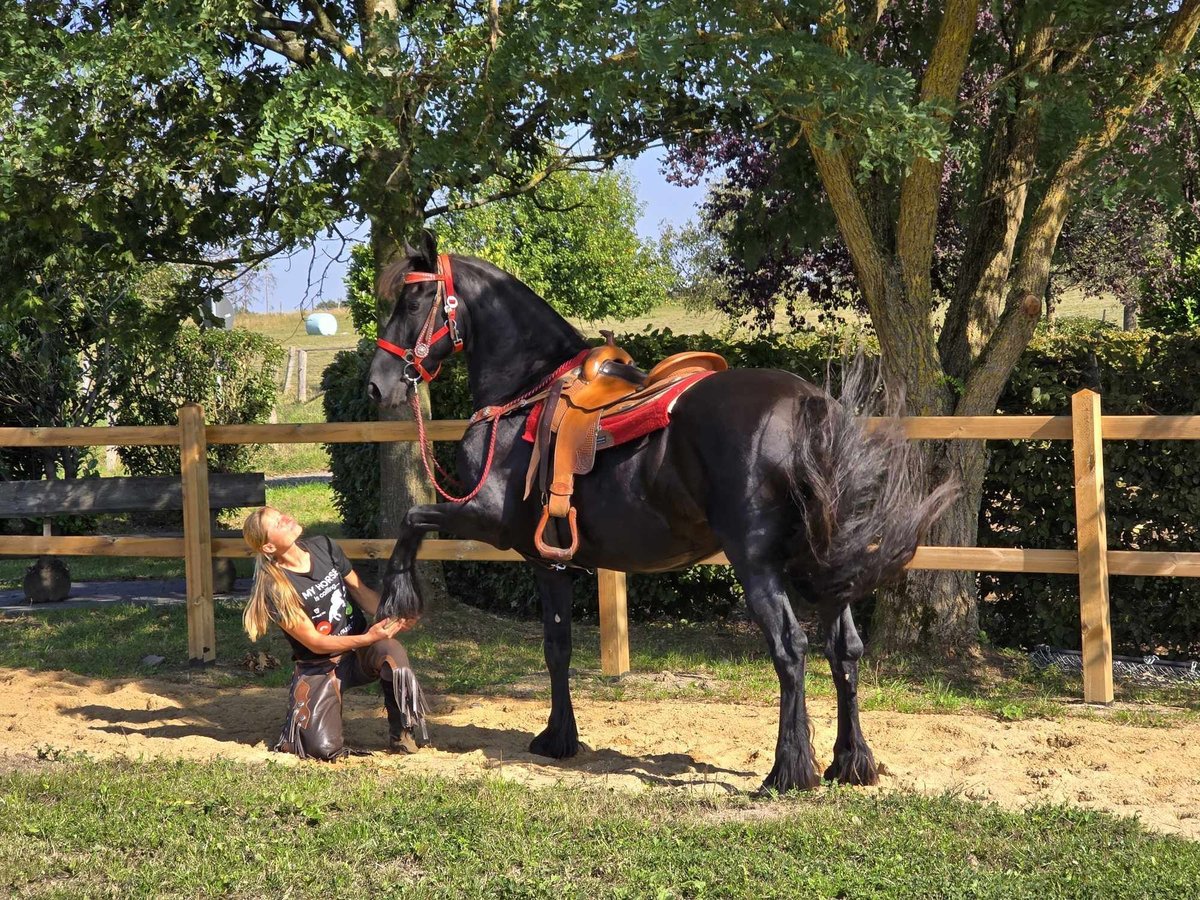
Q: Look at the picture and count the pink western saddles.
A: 0